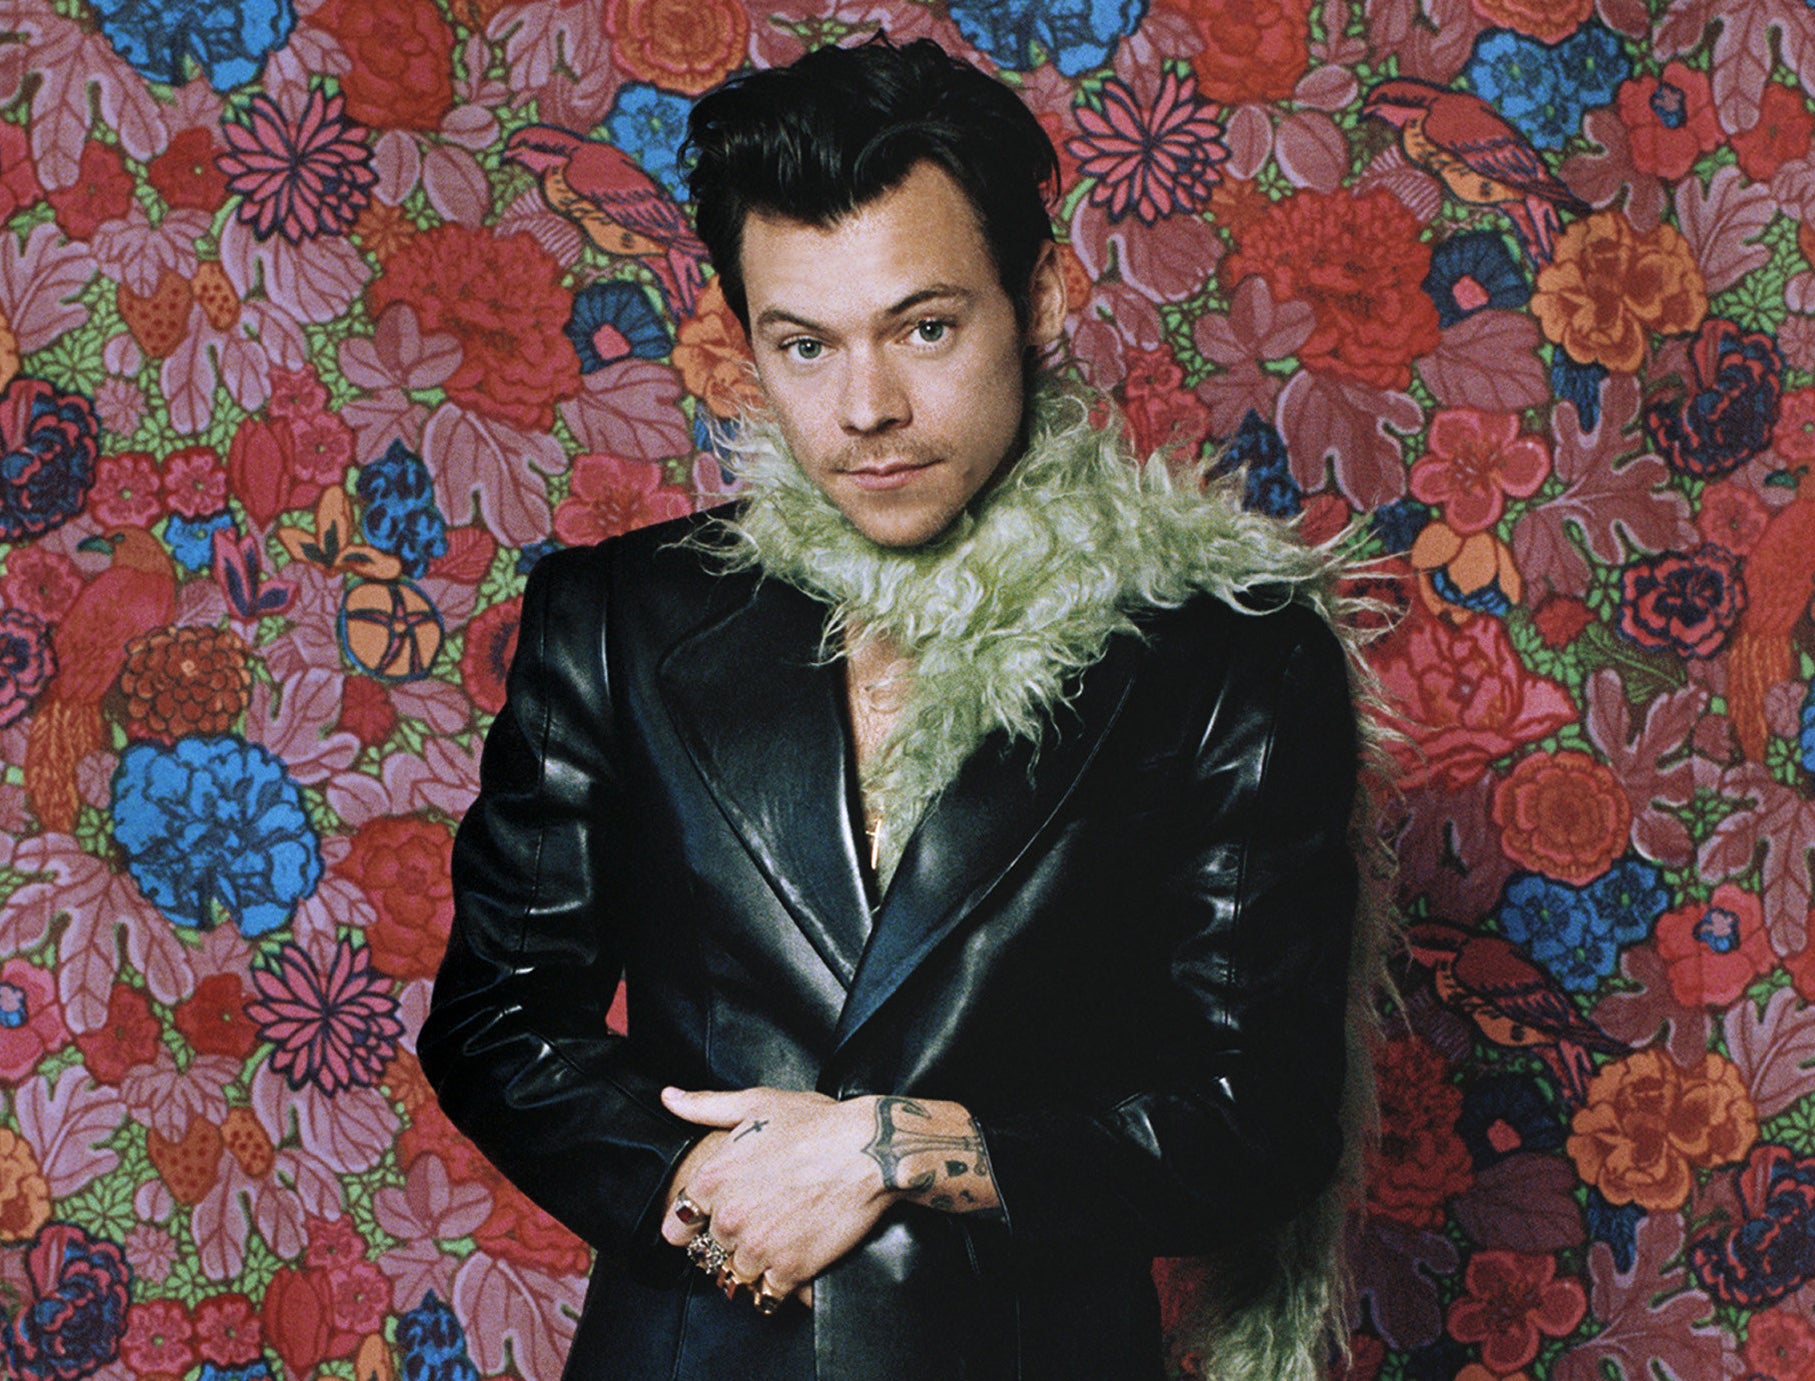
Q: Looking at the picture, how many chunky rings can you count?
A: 4